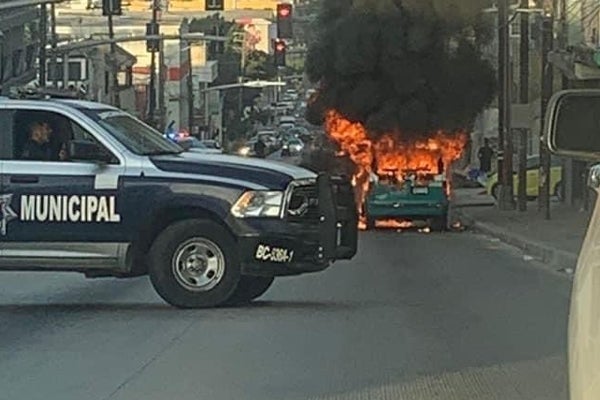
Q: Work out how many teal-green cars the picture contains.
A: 1